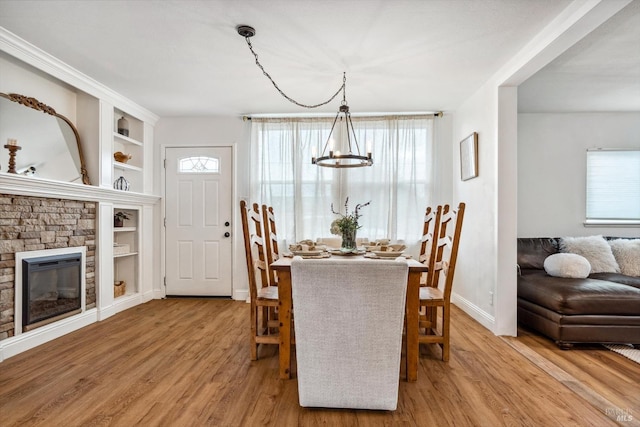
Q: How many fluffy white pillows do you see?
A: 3